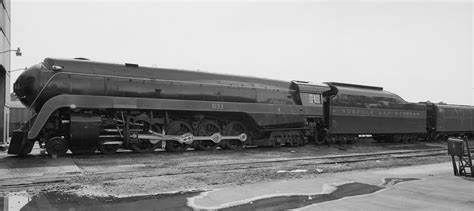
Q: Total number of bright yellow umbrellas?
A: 0